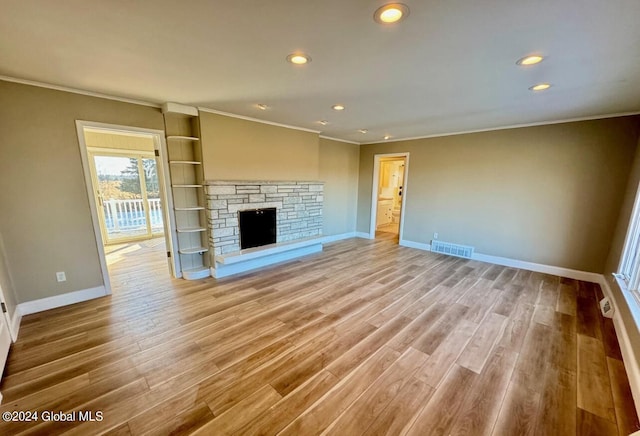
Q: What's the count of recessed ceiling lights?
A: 9